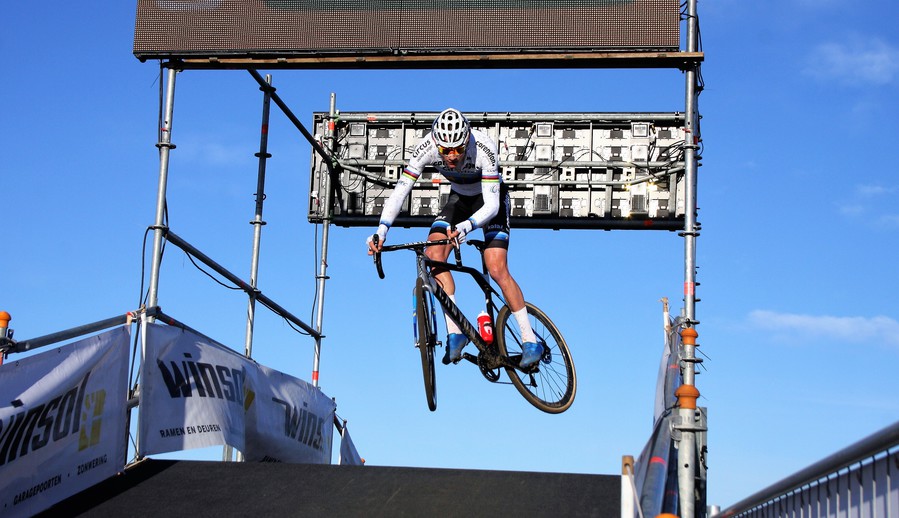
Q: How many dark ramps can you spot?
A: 1